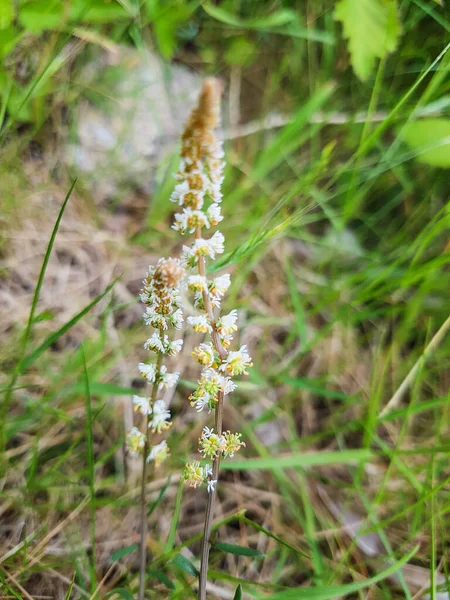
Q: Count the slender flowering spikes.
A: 2